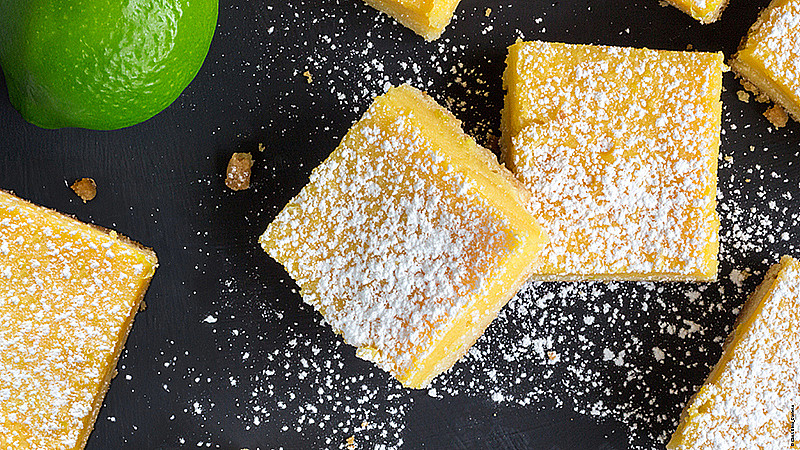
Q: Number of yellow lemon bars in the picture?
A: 7